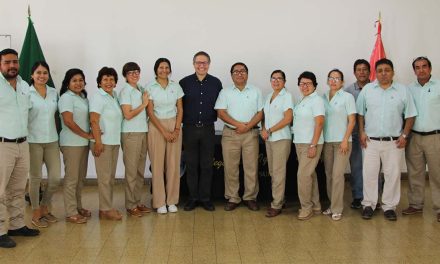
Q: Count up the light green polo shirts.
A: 12